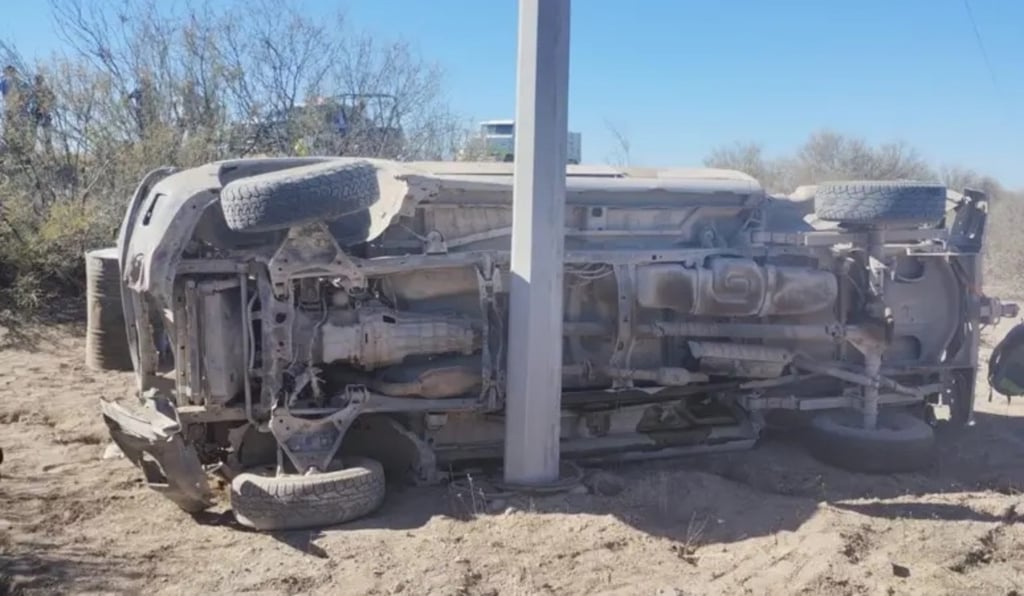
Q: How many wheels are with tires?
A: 4